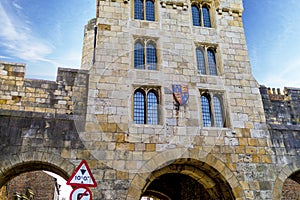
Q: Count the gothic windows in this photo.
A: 6